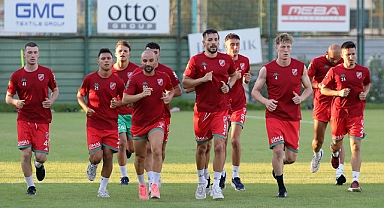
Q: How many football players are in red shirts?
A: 10